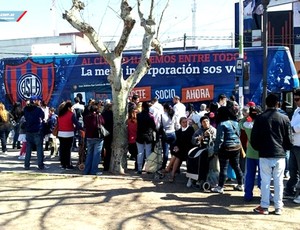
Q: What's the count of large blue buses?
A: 1